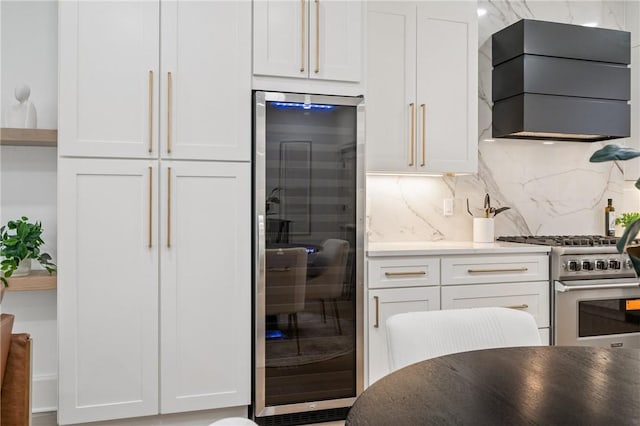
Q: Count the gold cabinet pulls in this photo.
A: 12